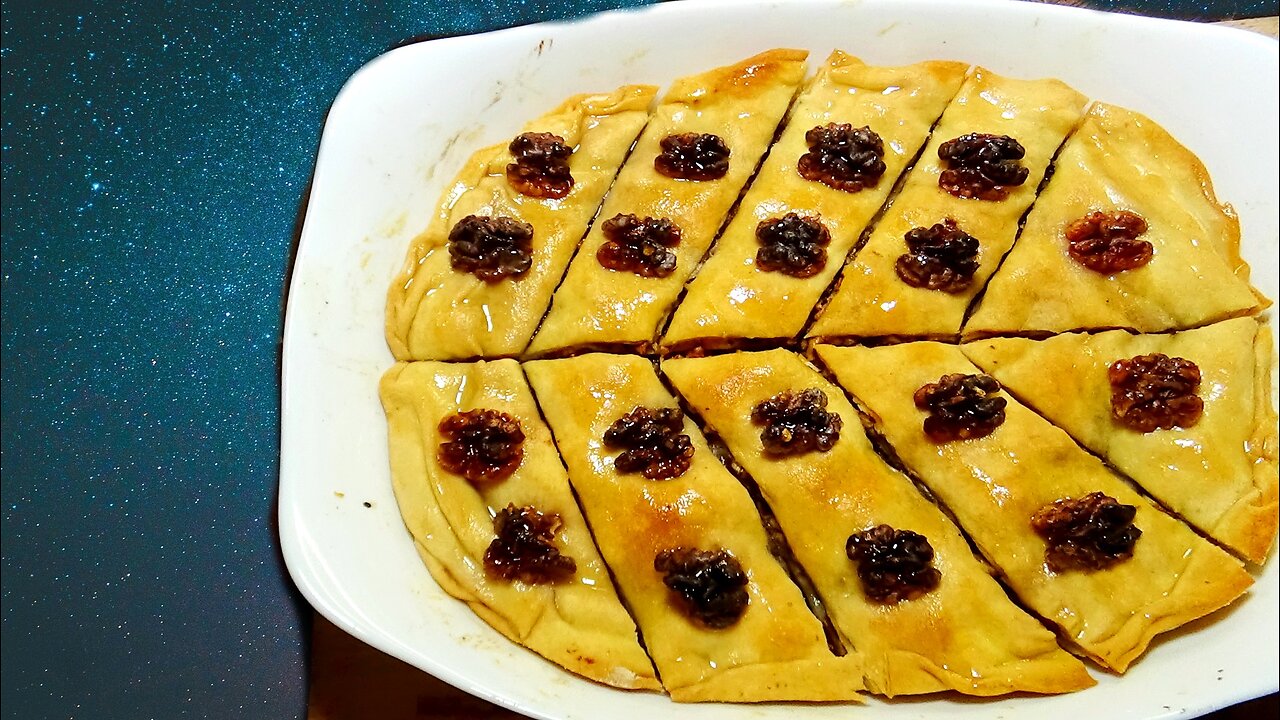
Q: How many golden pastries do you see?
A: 10